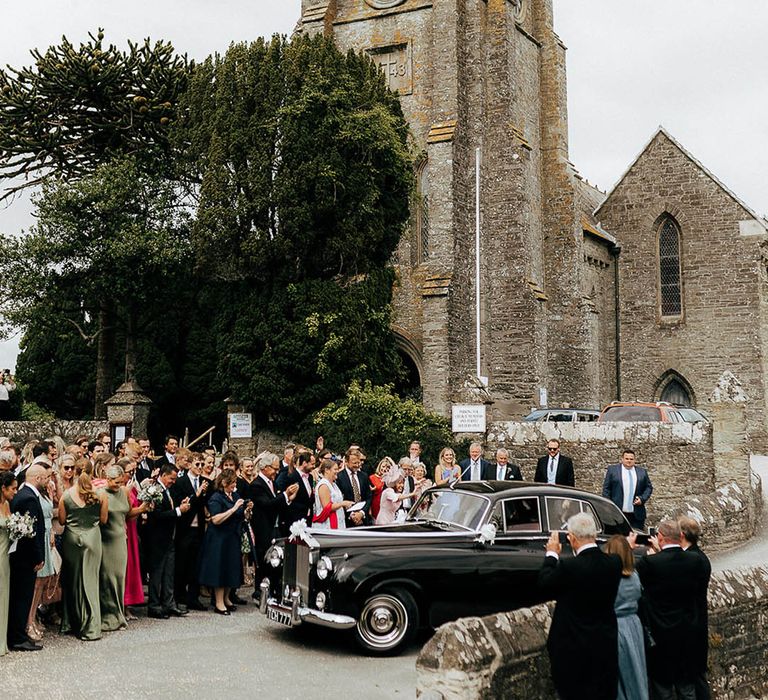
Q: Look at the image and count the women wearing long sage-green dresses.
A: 3